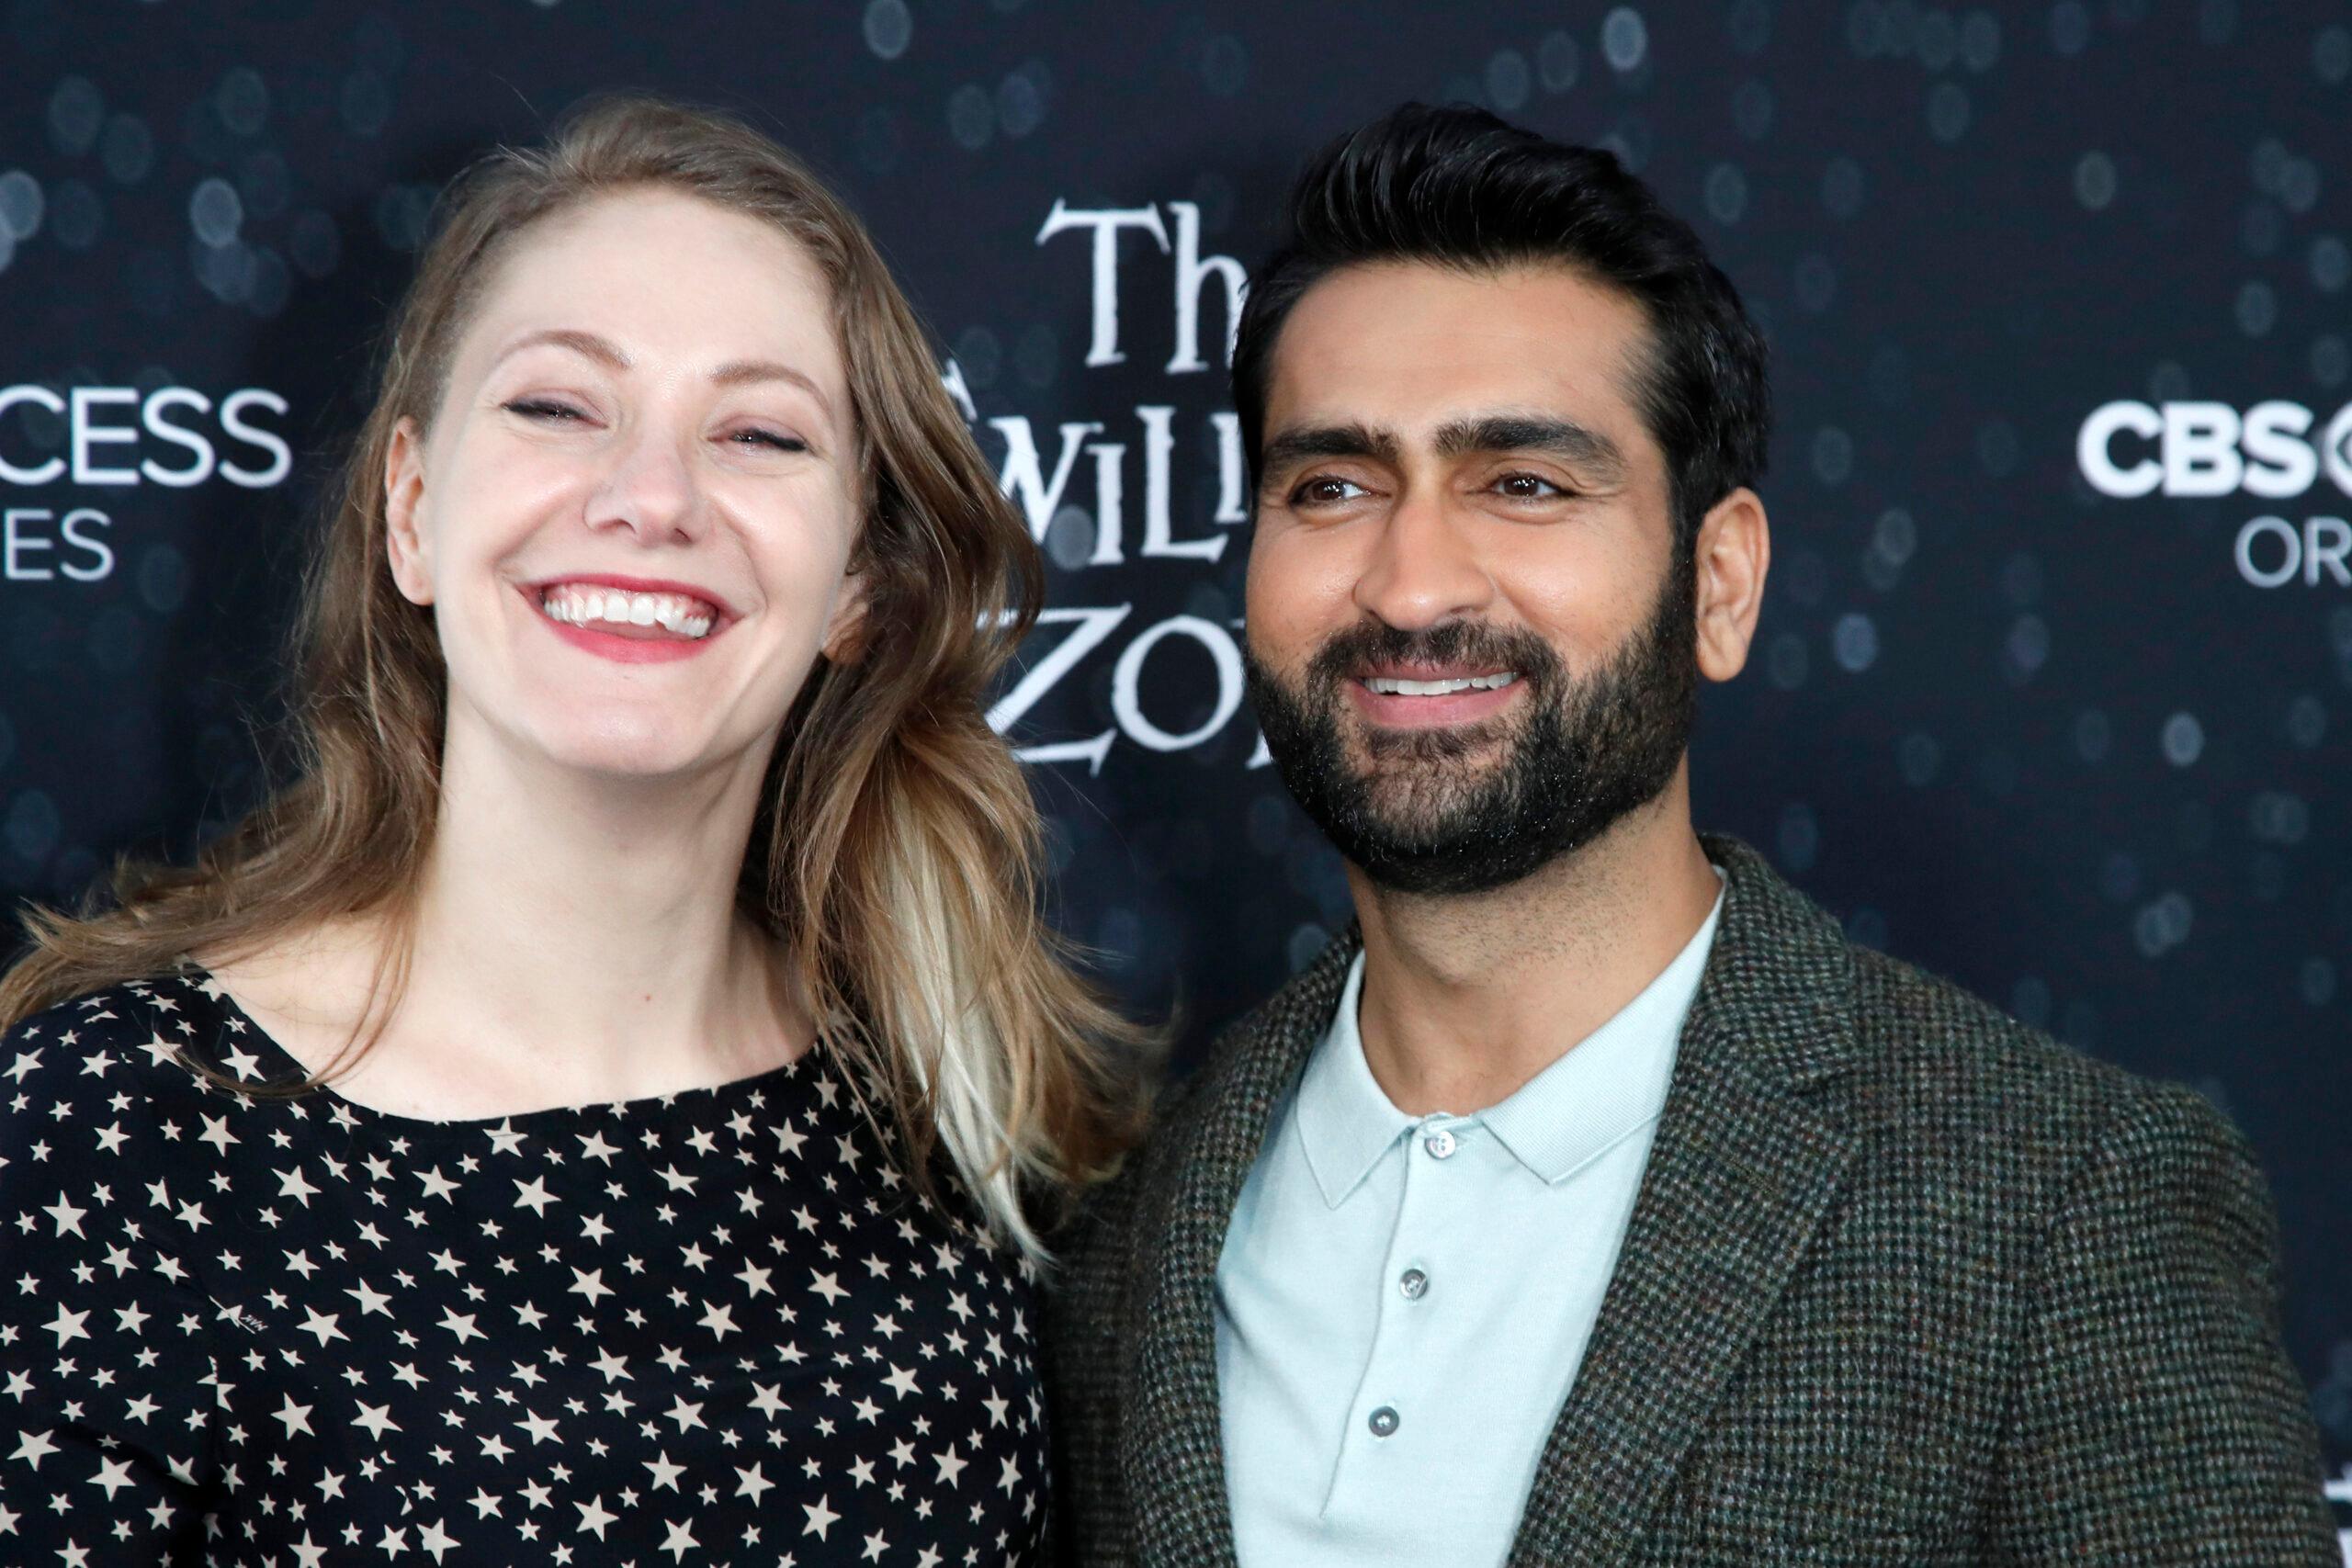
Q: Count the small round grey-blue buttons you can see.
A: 3